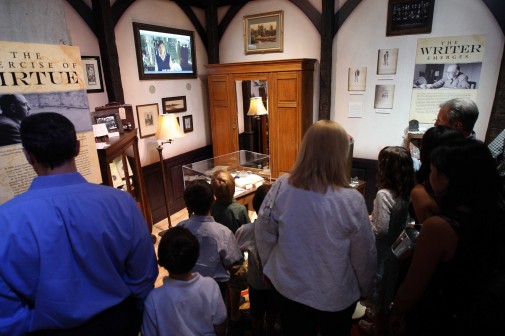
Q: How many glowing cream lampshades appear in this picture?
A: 2